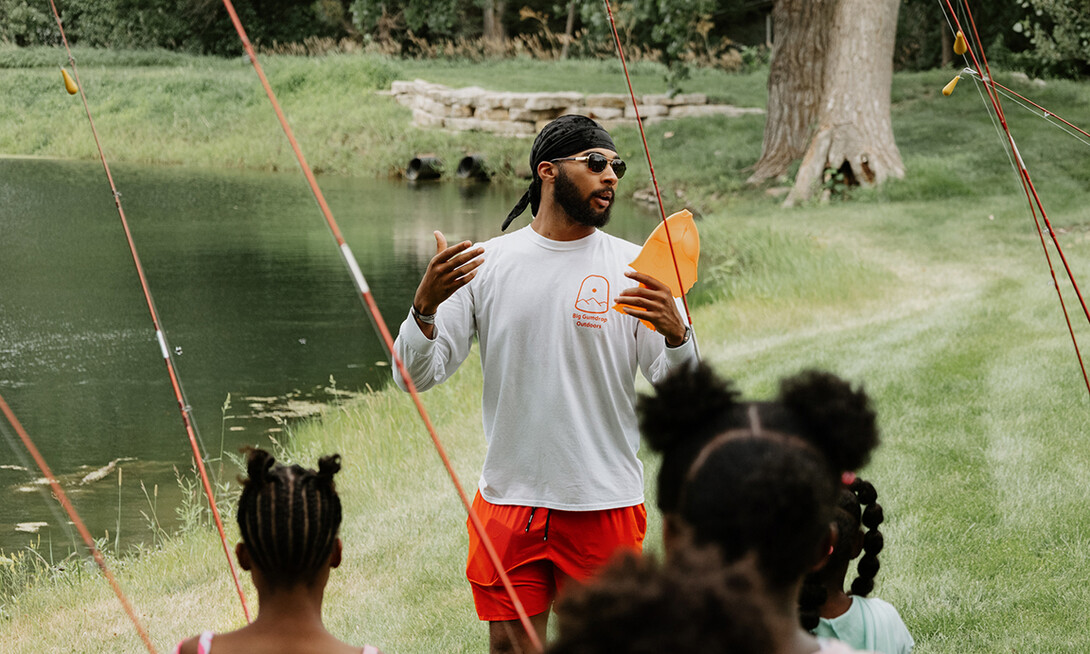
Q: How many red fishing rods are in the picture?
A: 7